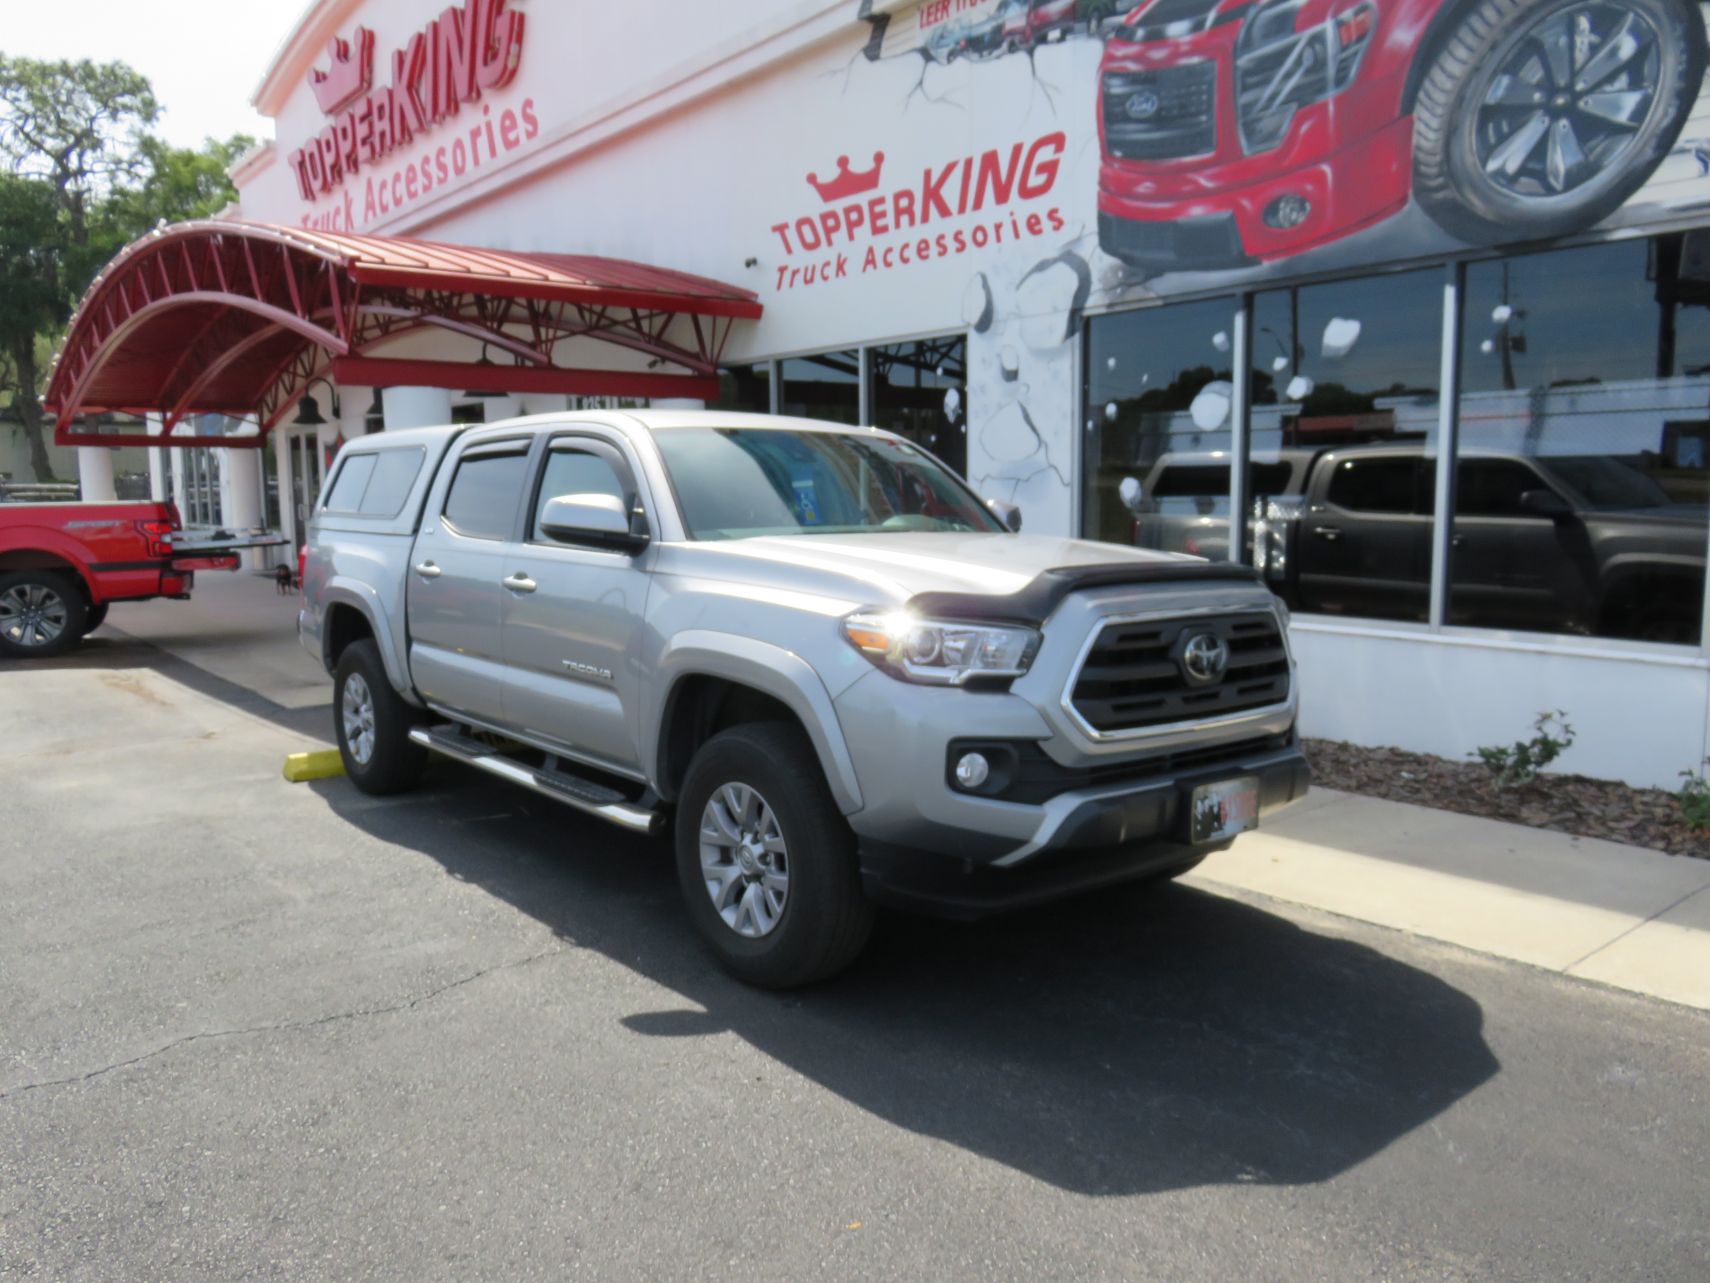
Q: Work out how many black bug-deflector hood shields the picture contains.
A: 1